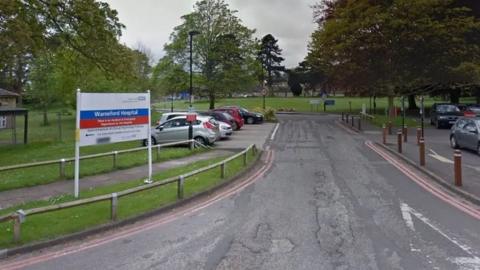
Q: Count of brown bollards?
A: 7